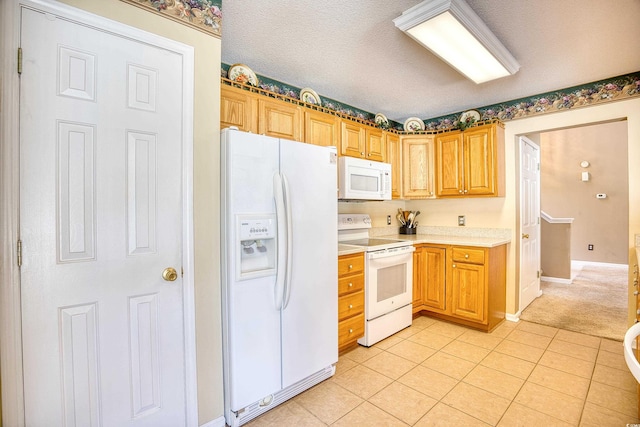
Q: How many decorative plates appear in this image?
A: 5